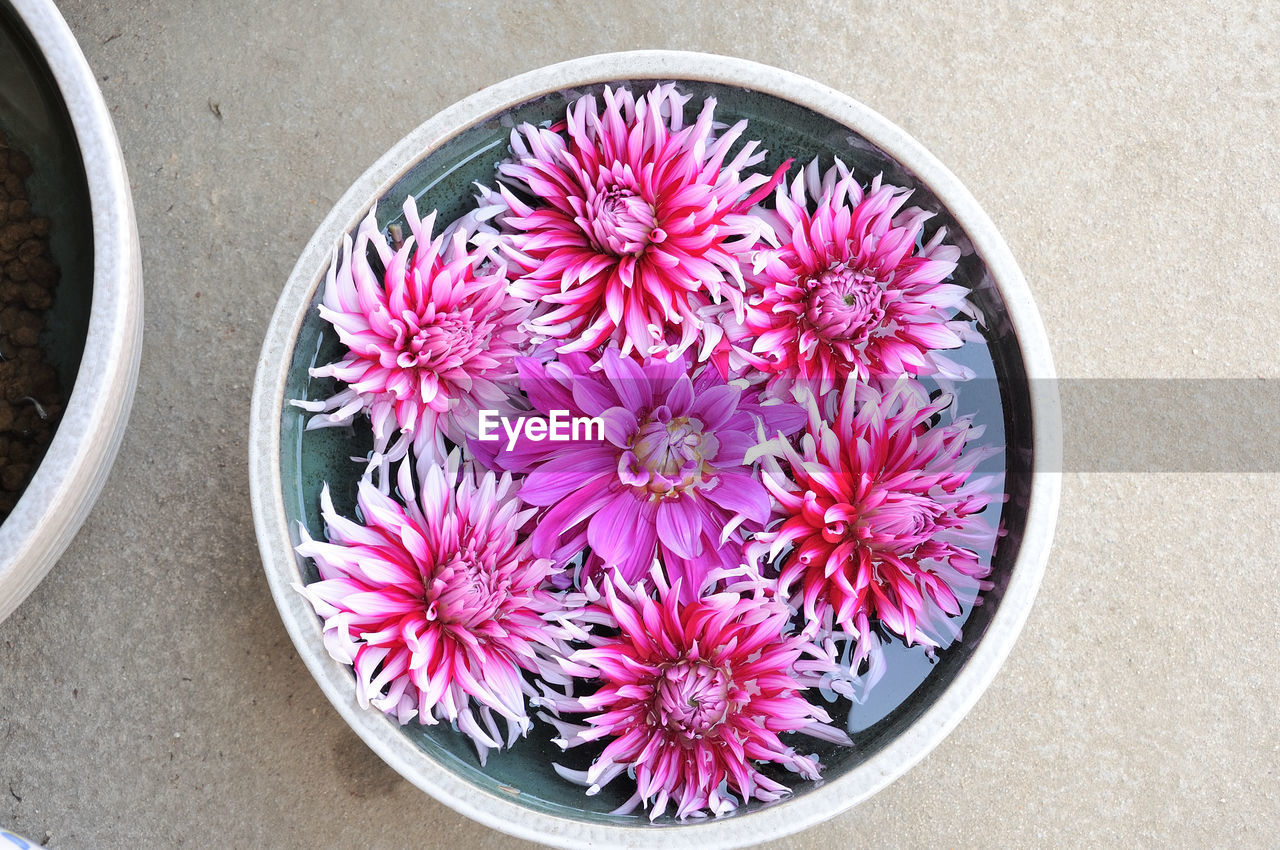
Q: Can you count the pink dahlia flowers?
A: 6